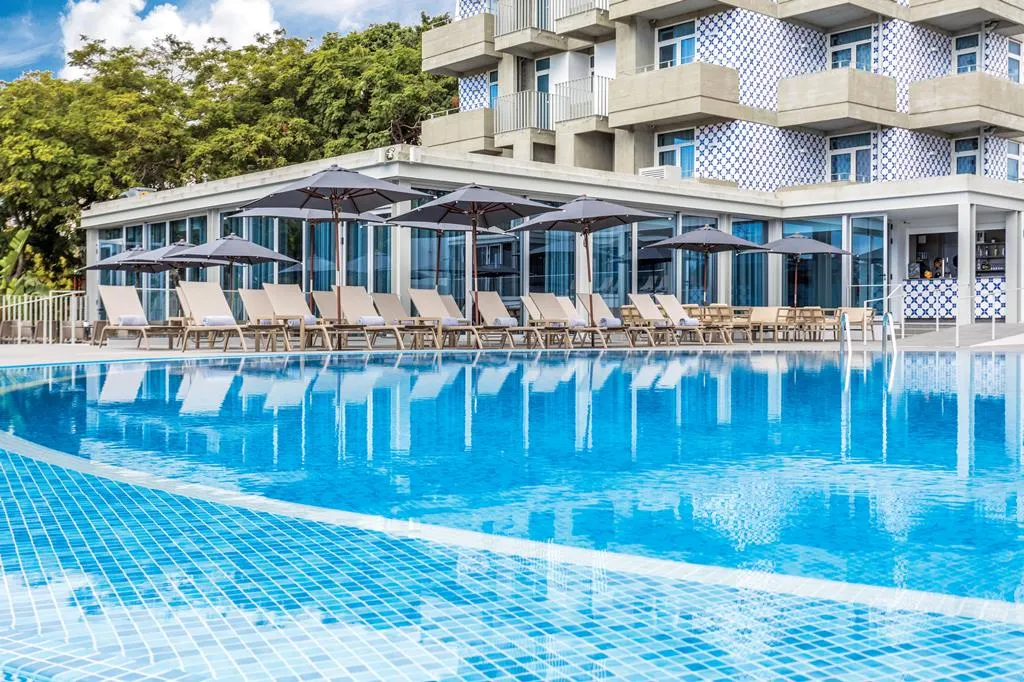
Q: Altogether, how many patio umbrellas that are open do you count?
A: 10